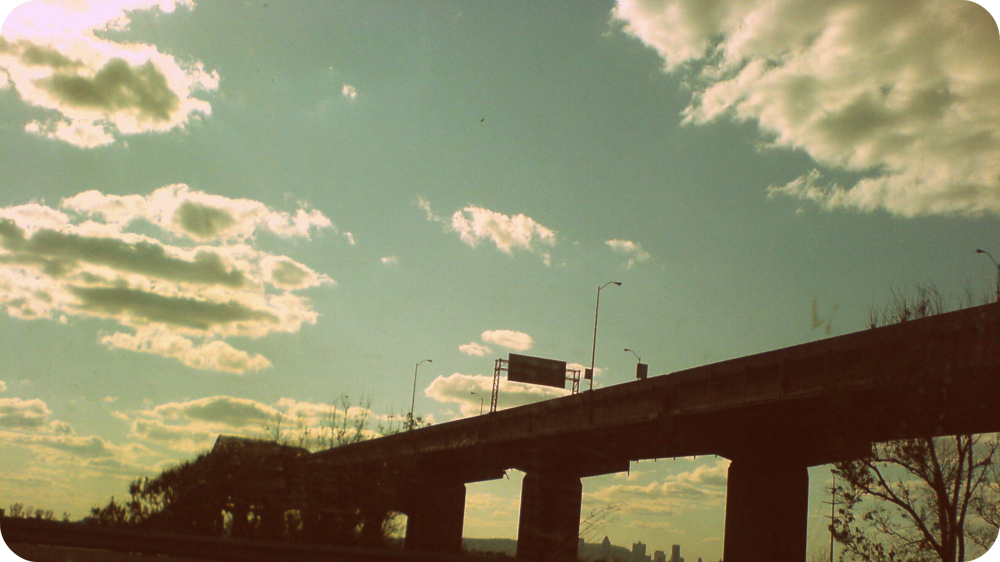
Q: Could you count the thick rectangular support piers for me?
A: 3